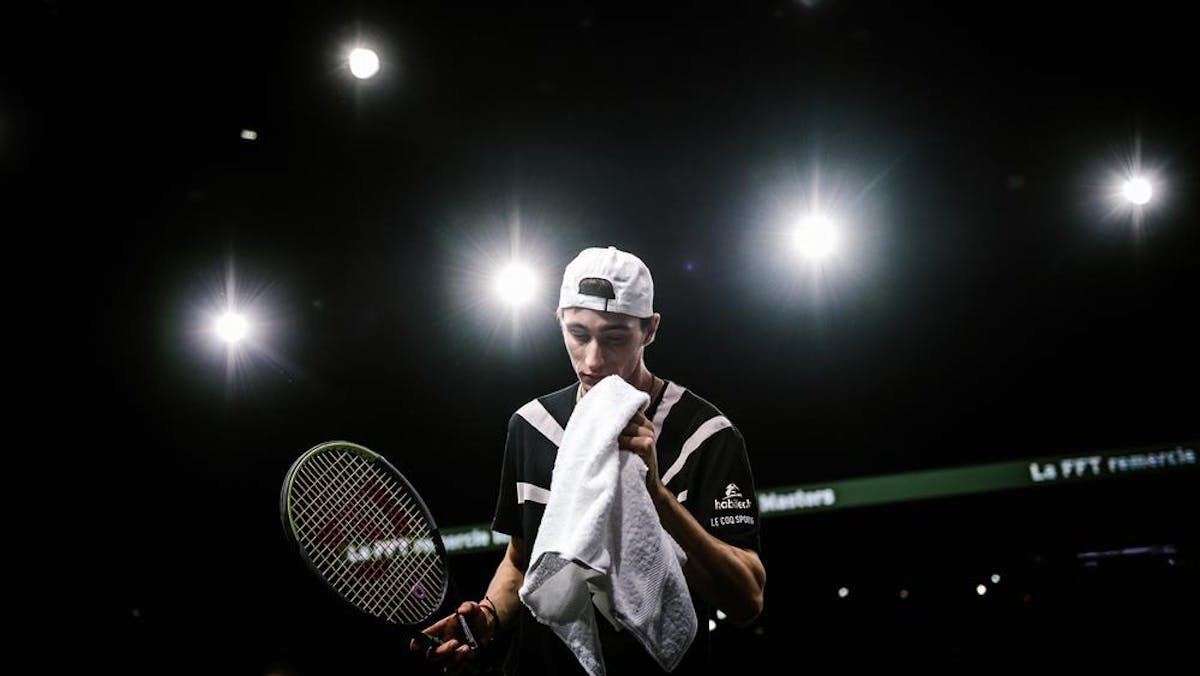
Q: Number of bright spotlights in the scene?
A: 5